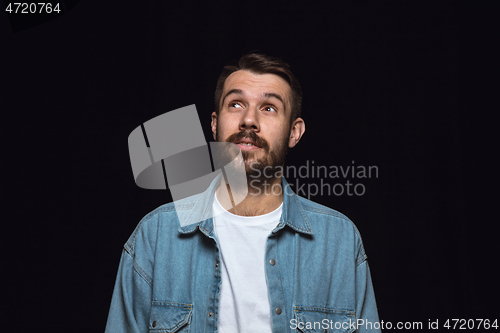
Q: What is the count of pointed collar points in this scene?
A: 2